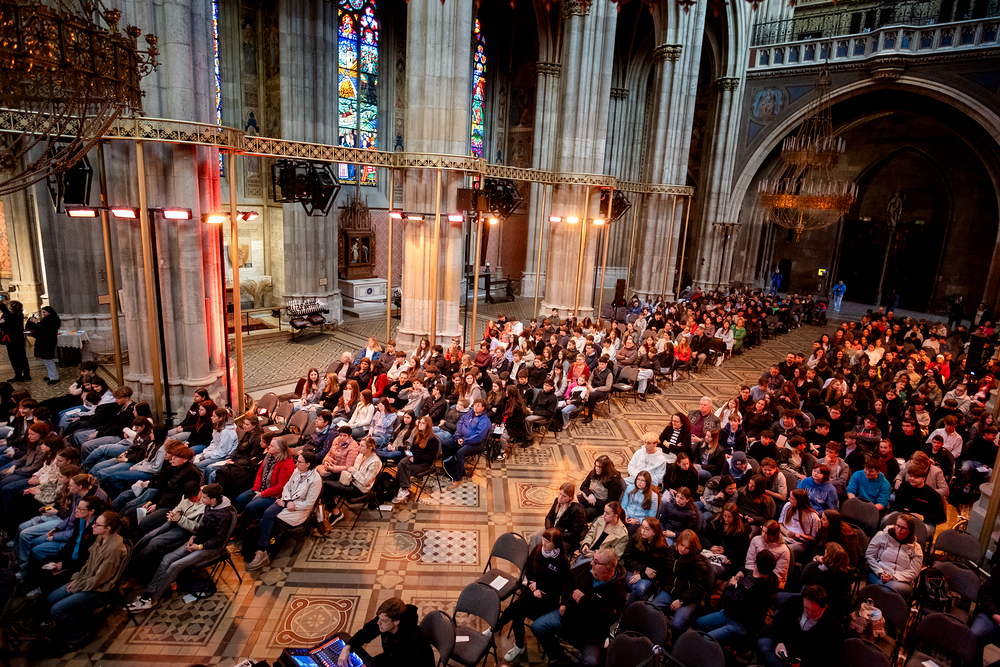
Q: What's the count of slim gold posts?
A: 12